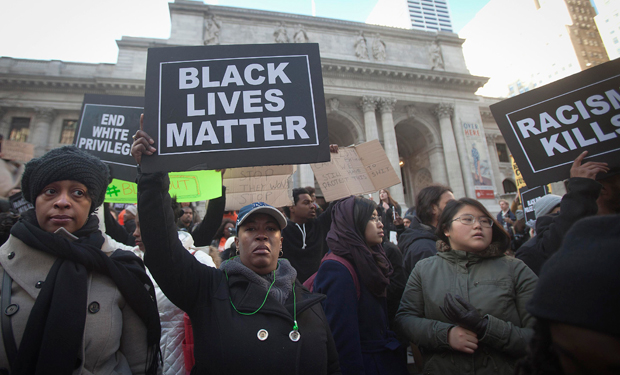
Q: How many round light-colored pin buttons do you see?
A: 2